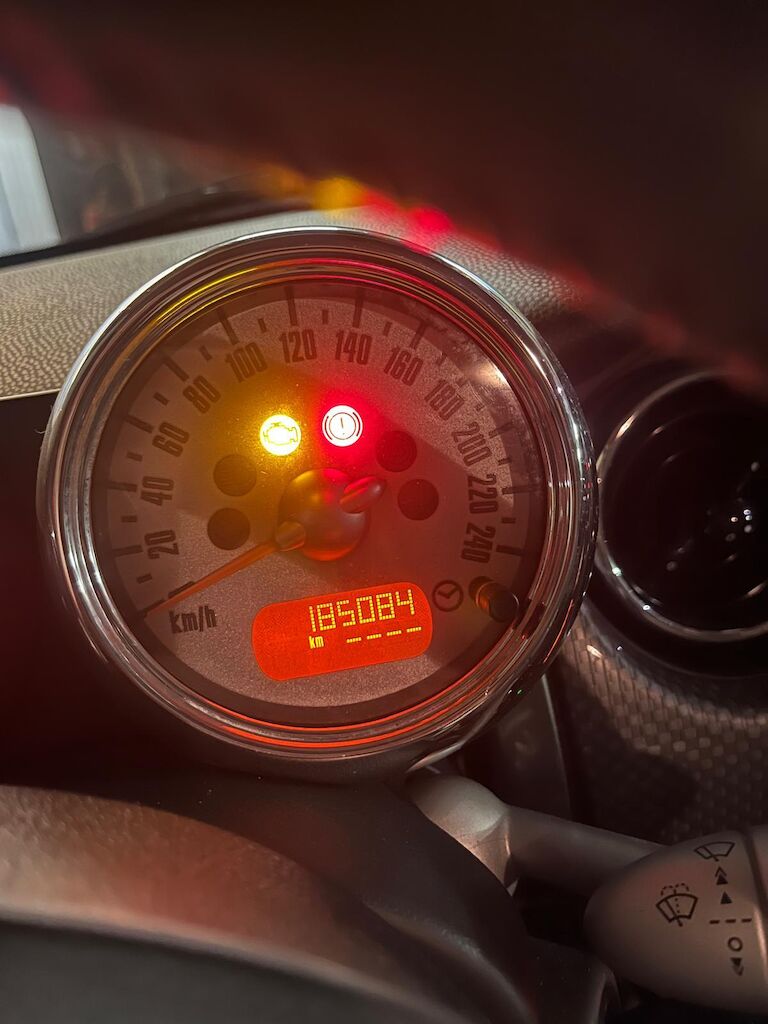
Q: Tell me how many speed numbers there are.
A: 12